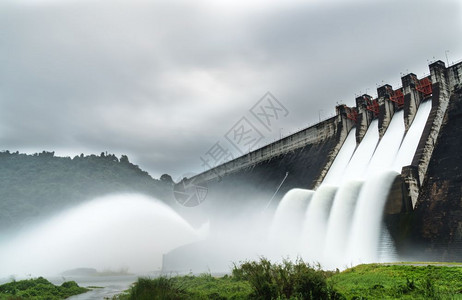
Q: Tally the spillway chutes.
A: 4